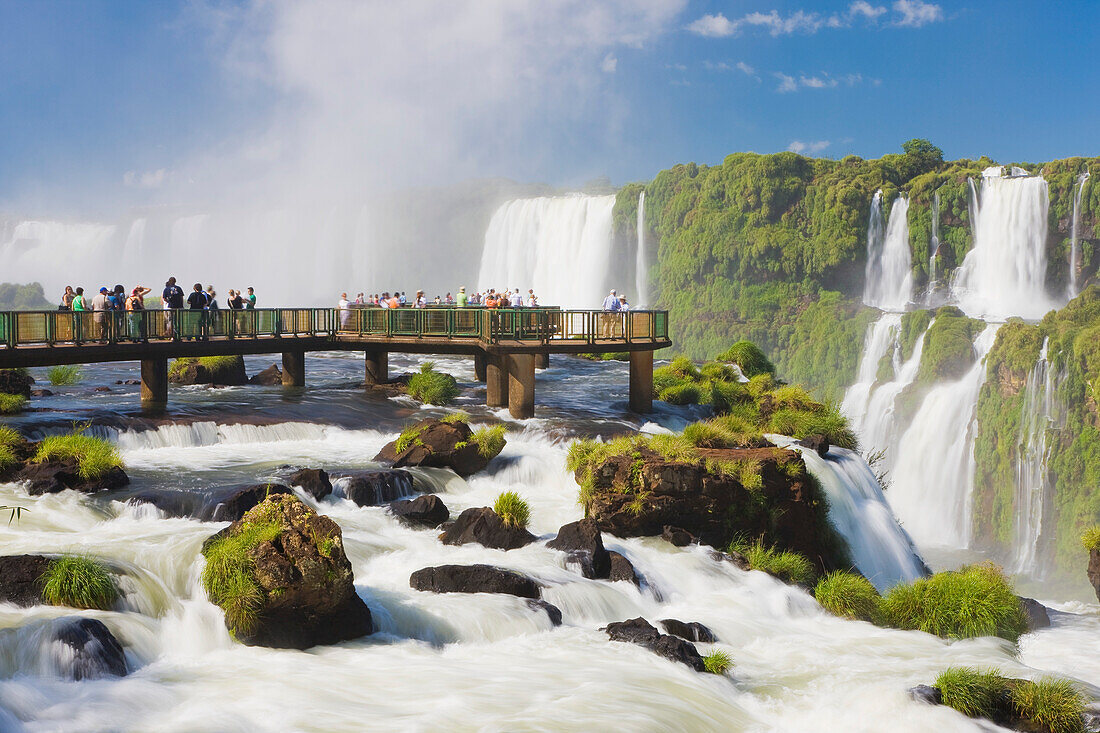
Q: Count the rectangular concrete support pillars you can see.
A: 0